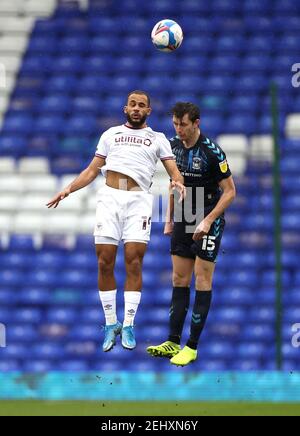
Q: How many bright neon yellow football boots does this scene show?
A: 2